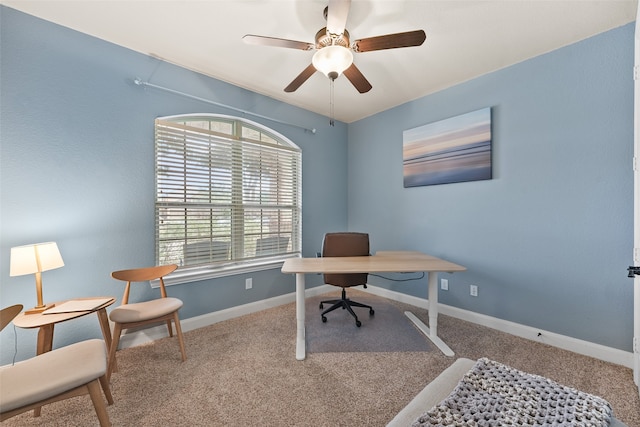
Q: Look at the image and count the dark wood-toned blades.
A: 3